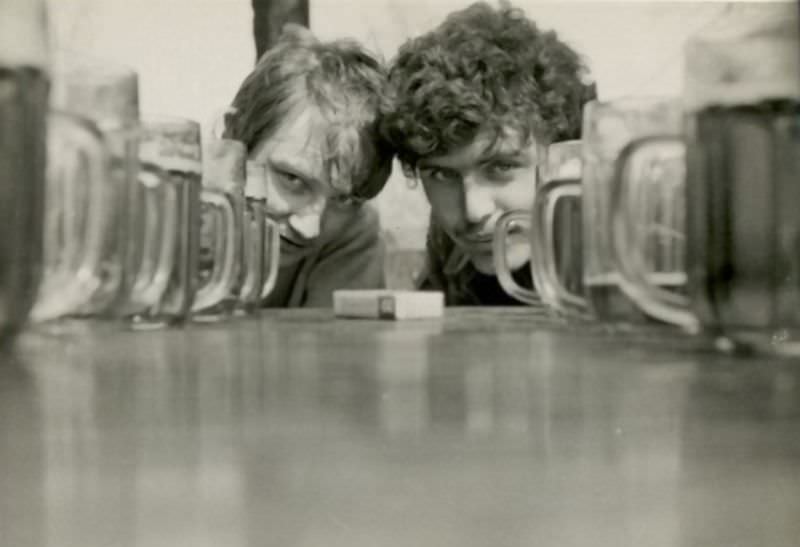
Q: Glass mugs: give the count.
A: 8